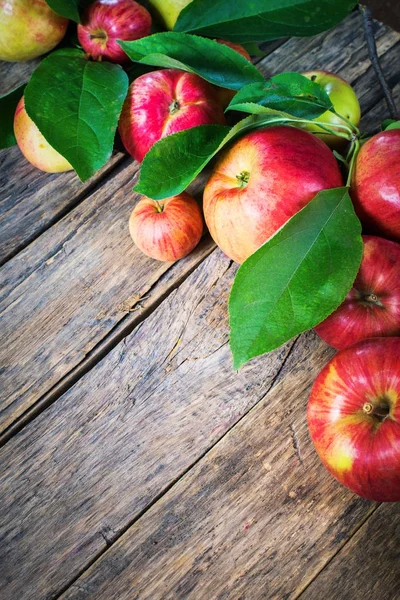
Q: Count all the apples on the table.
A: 12